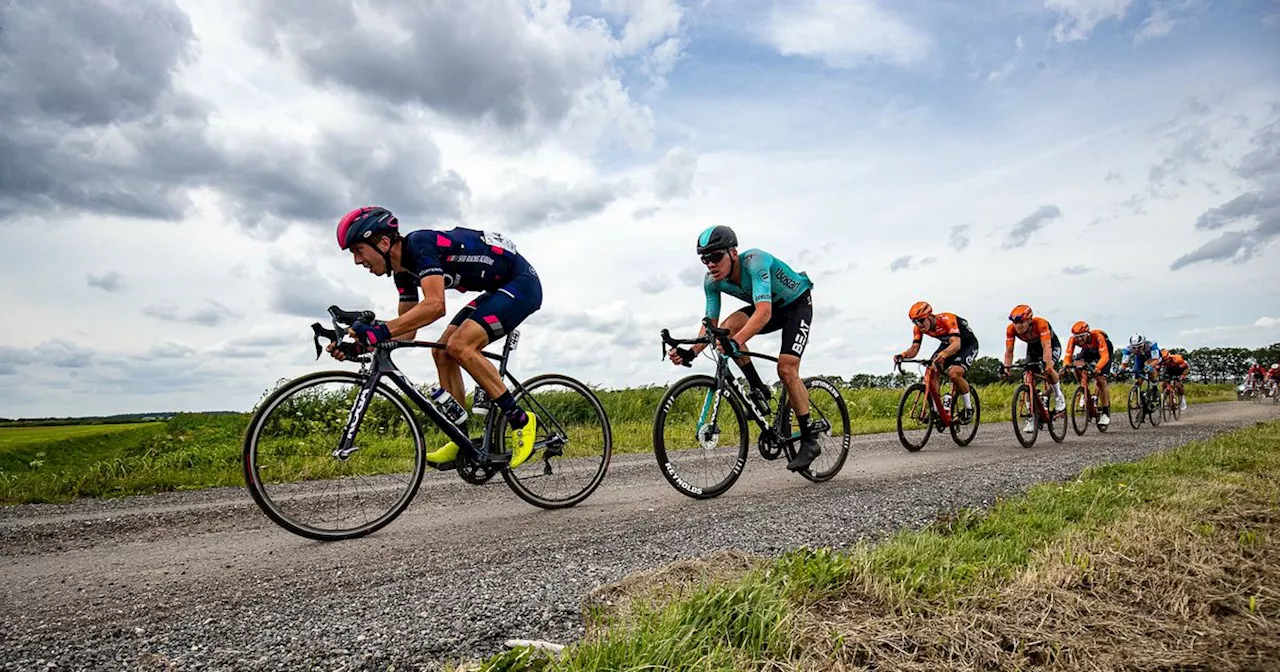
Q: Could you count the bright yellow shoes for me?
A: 2